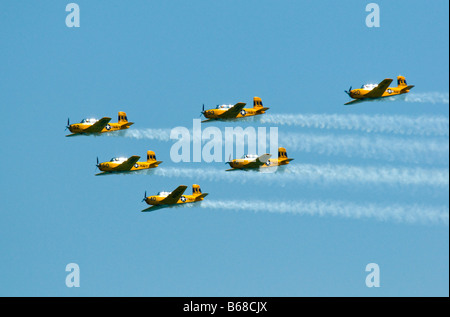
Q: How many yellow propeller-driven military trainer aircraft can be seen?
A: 6